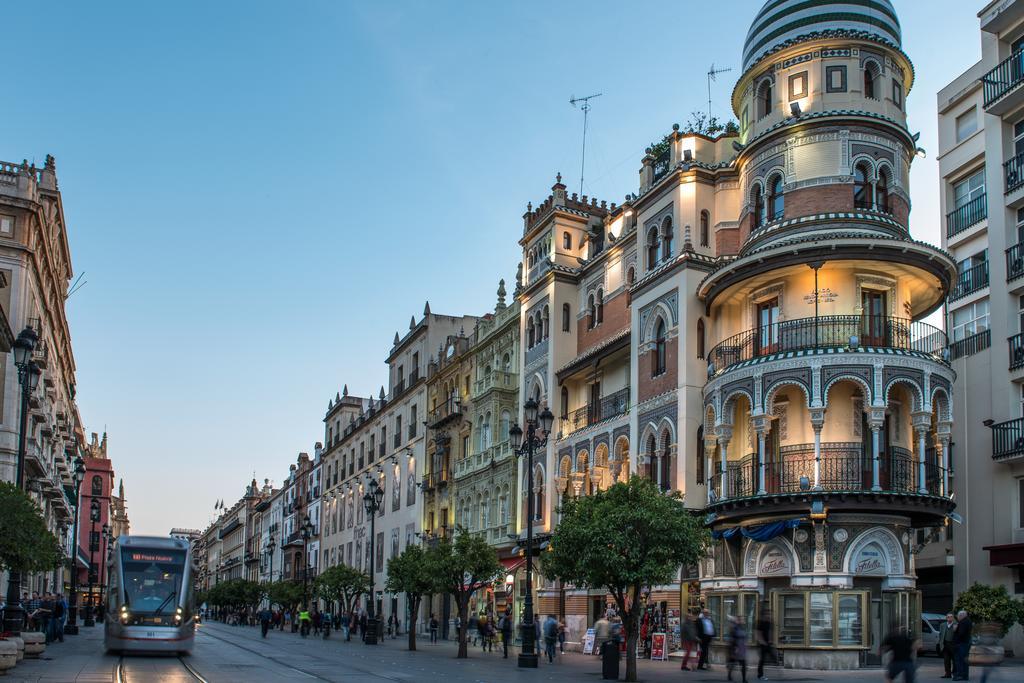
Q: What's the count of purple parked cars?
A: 0